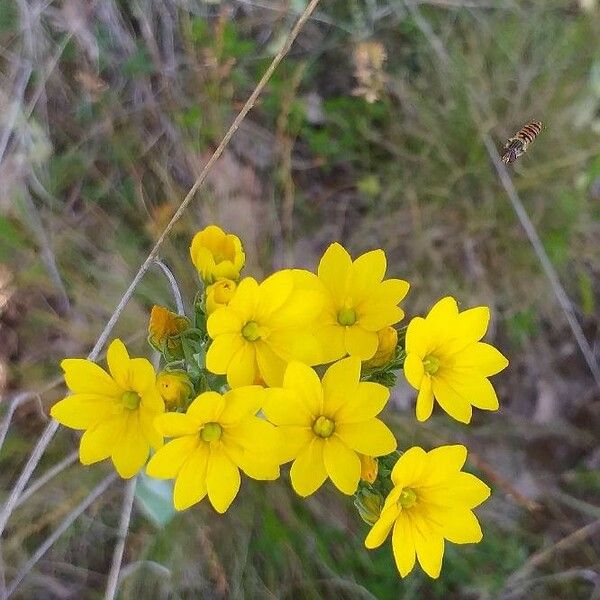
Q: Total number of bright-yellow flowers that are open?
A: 7